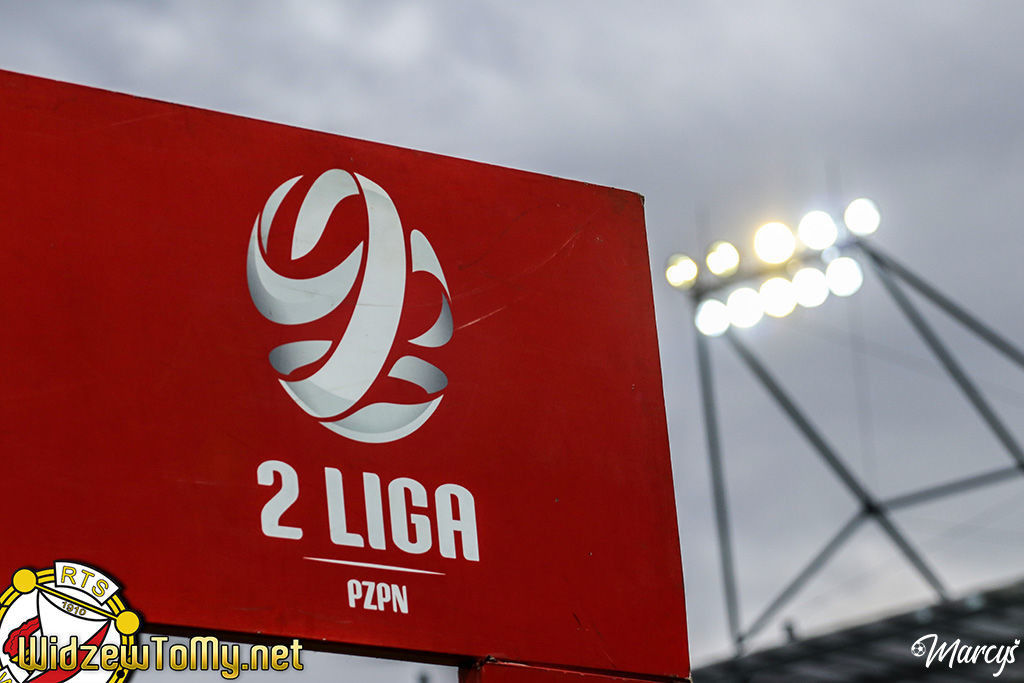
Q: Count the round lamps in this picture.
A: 10